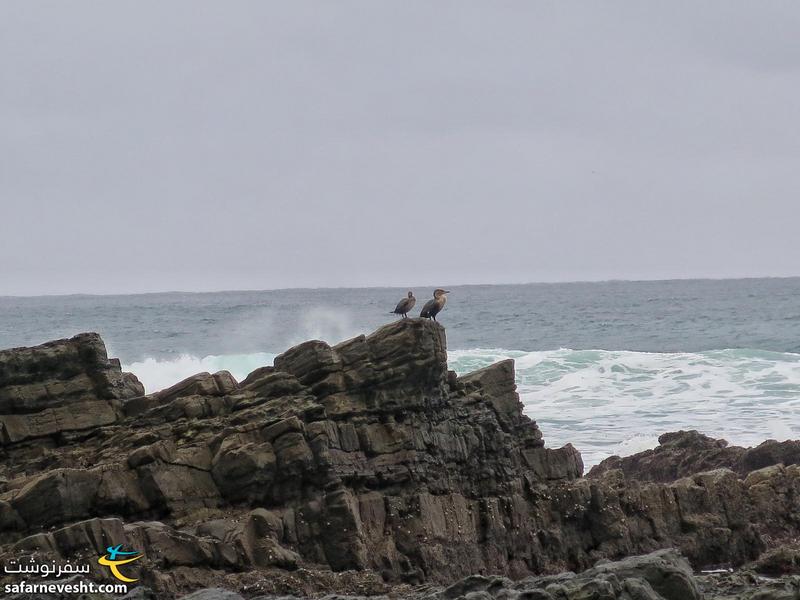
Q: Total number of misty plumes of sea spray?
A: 1